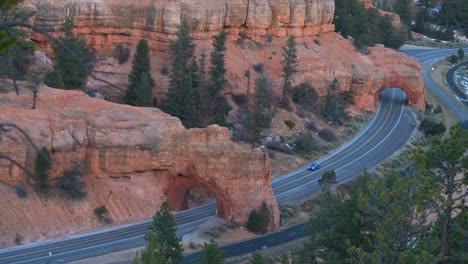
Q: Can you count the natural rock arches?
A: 2